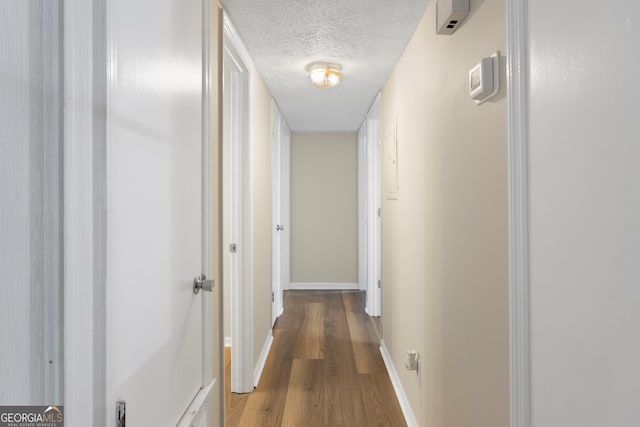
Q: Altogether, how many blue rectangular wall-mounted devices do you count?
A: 0